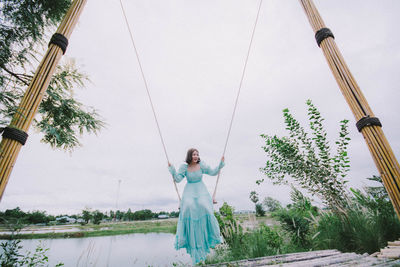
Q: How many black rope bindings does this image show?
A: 4